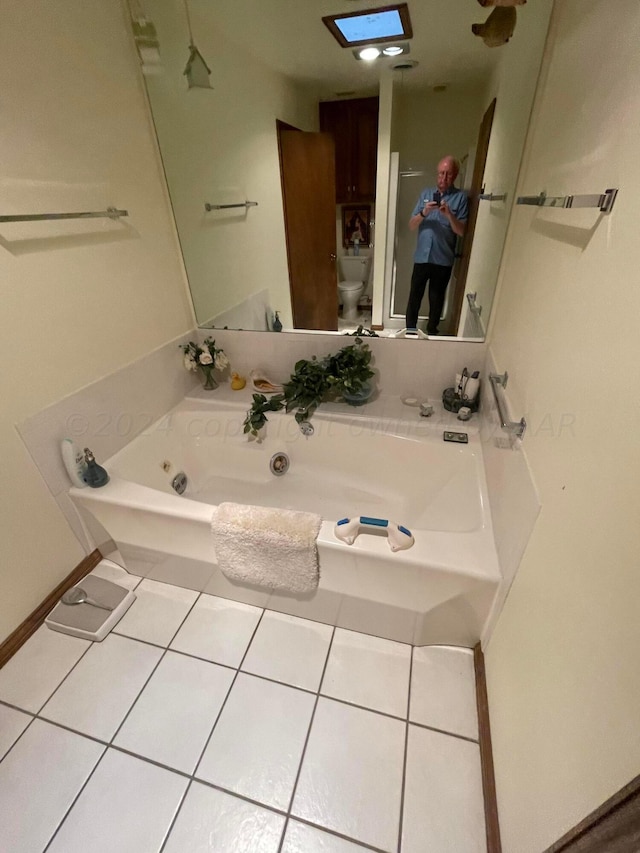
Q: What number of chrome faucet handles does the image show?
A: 2